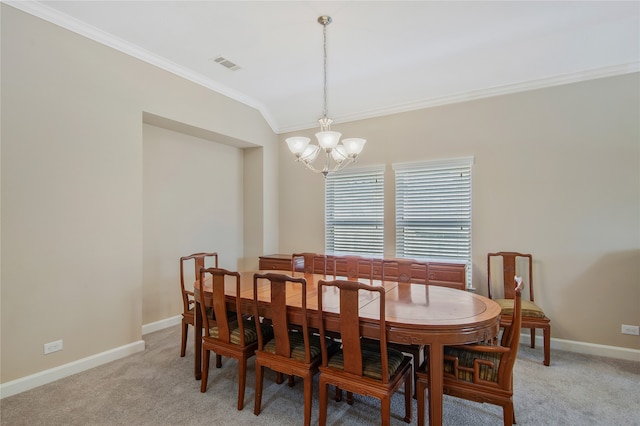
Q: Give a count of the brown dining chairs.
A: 9